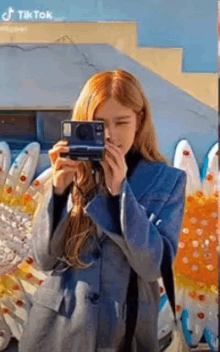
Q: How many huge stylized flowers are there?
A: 2